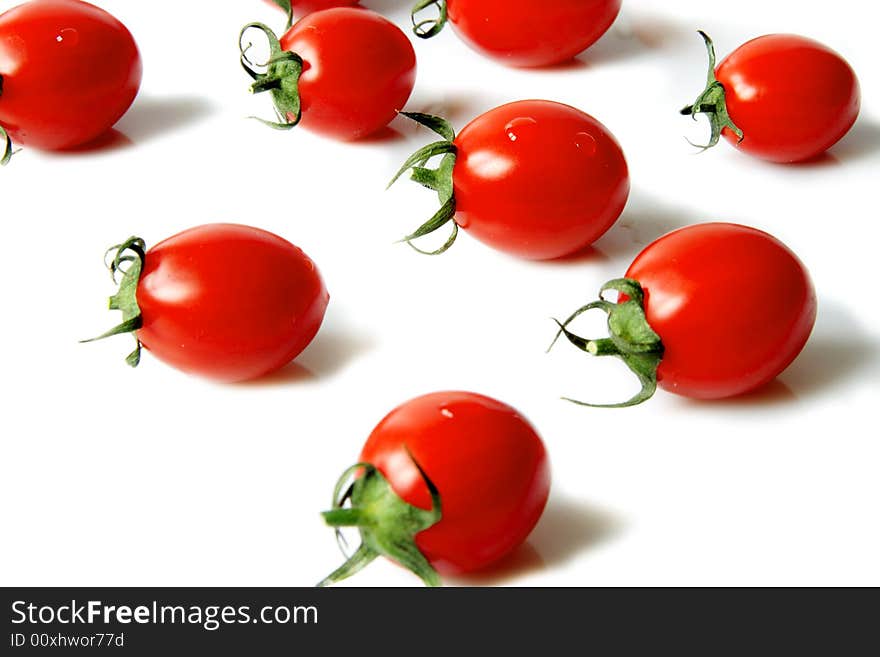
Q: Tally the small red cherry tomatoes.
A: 9